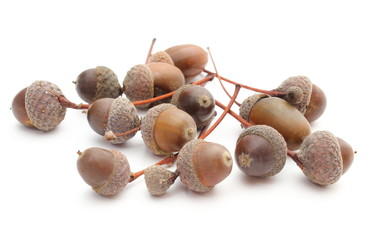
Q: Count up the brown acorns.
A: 13